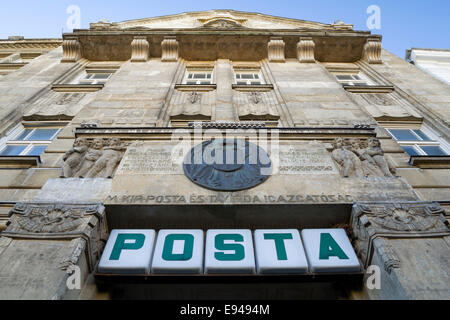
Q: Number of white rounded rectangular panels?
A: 5